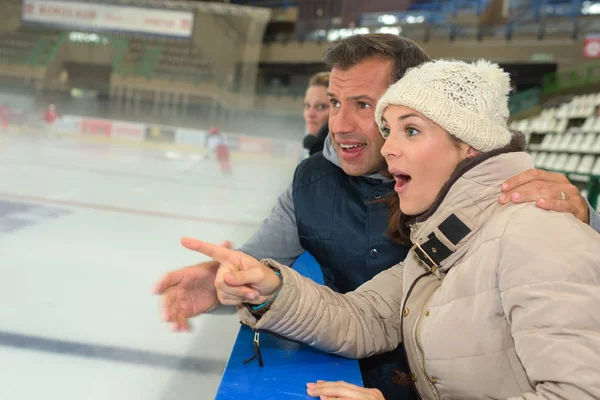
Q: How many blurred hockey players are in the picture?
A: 3